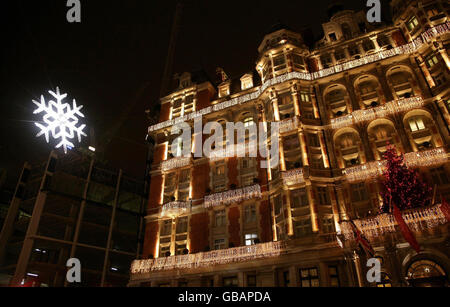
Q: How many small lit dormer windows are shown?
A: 2